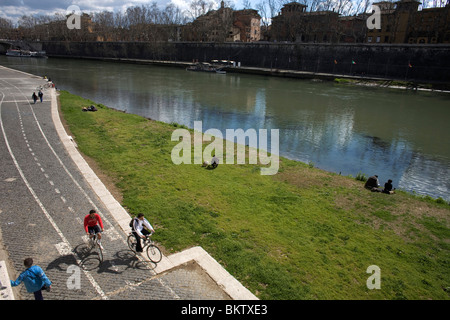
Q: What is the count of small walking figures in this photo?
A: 2